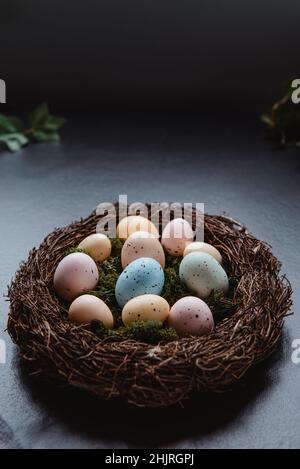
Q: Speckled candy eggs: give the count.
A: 11